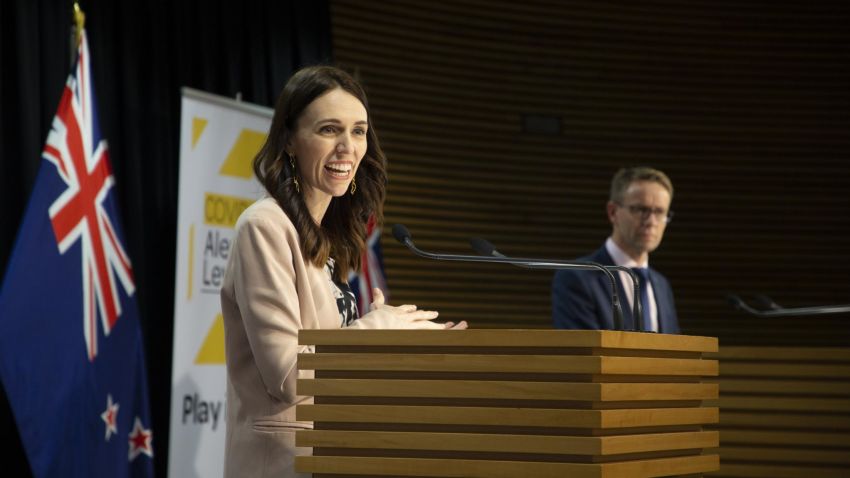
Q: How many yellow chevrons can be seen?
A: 3